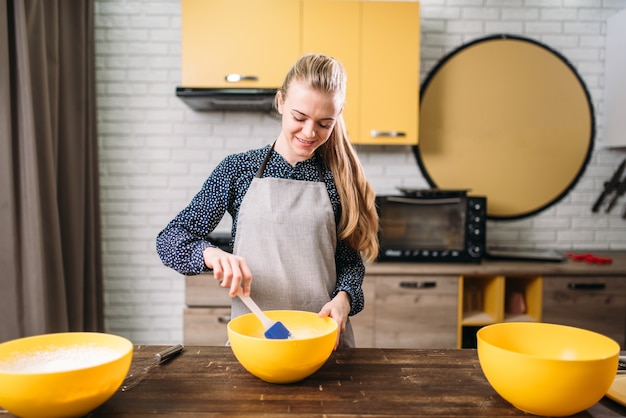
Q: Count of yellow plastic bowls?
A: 3